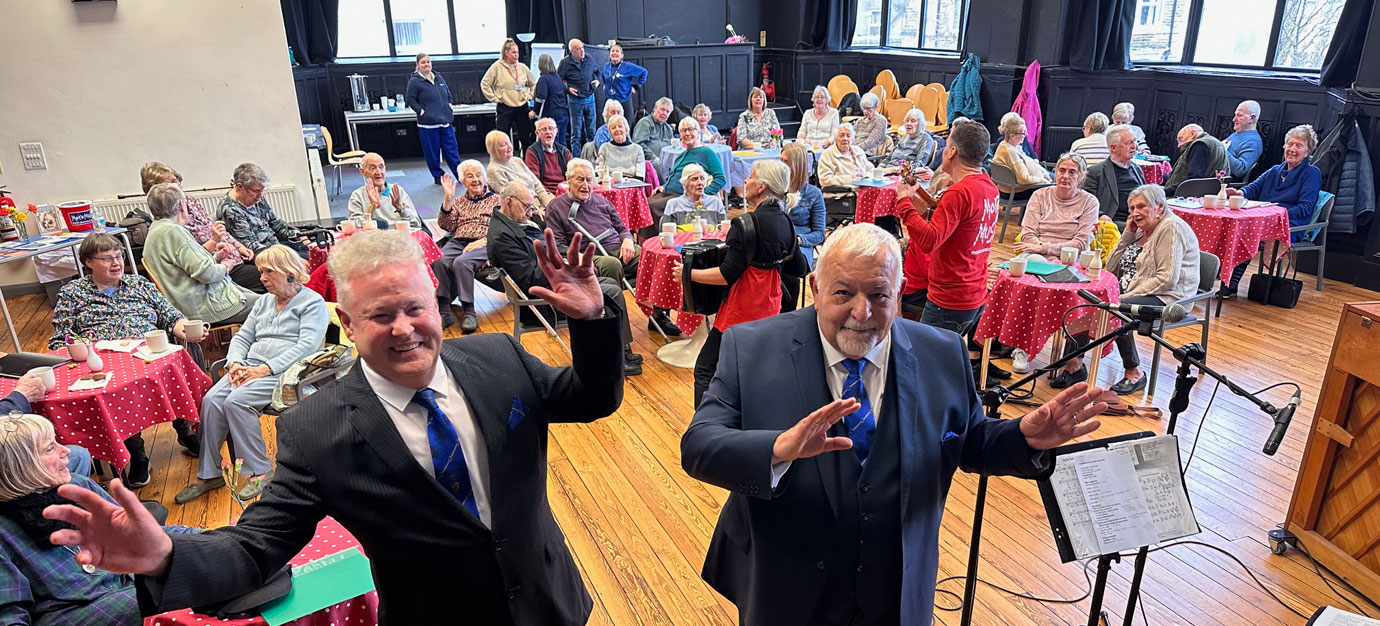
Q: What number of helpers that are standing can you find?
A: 5